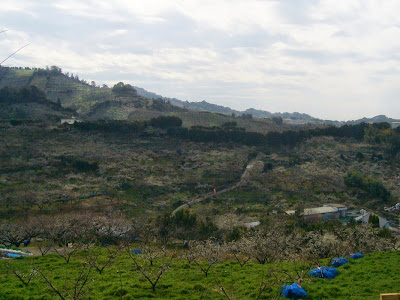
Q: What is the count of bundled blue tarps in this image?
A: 4